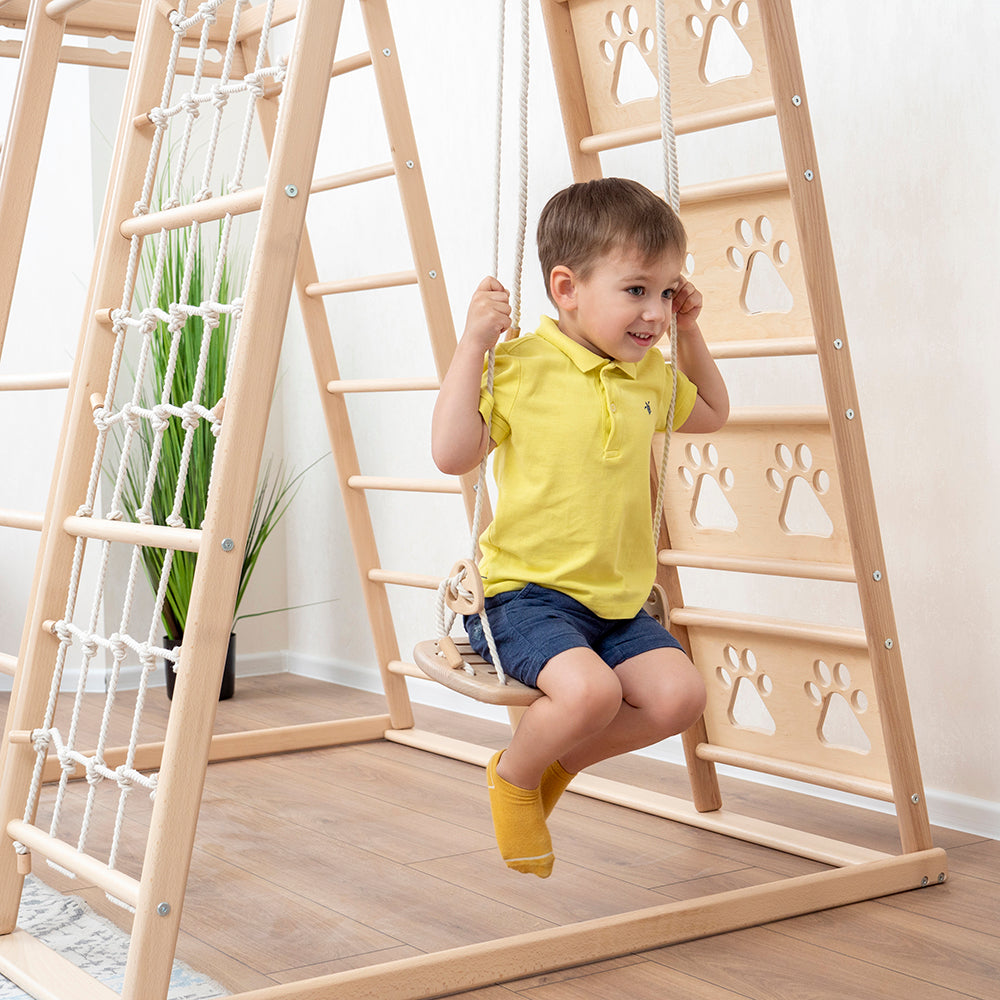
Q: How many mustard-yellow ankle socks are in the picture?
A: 2